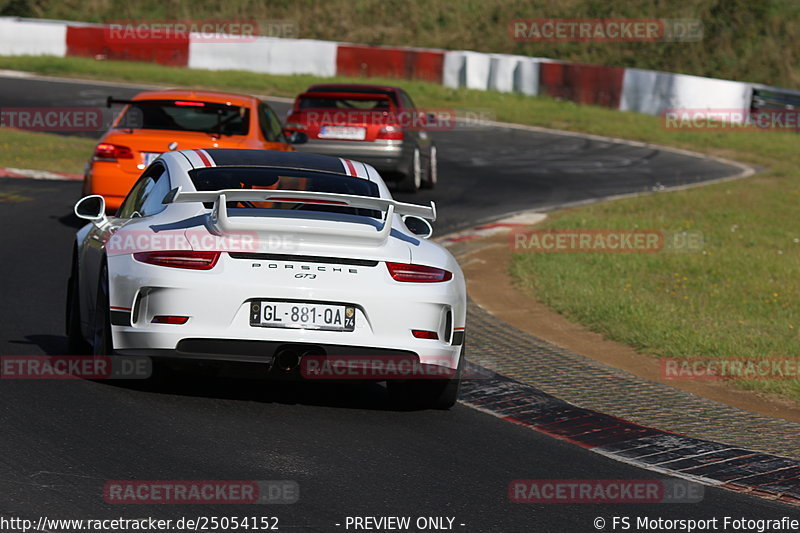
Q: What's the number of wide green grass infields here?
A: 1